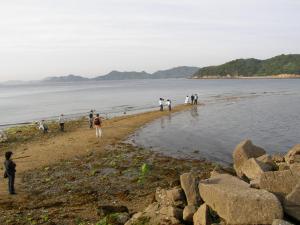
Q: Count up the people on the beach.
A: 10